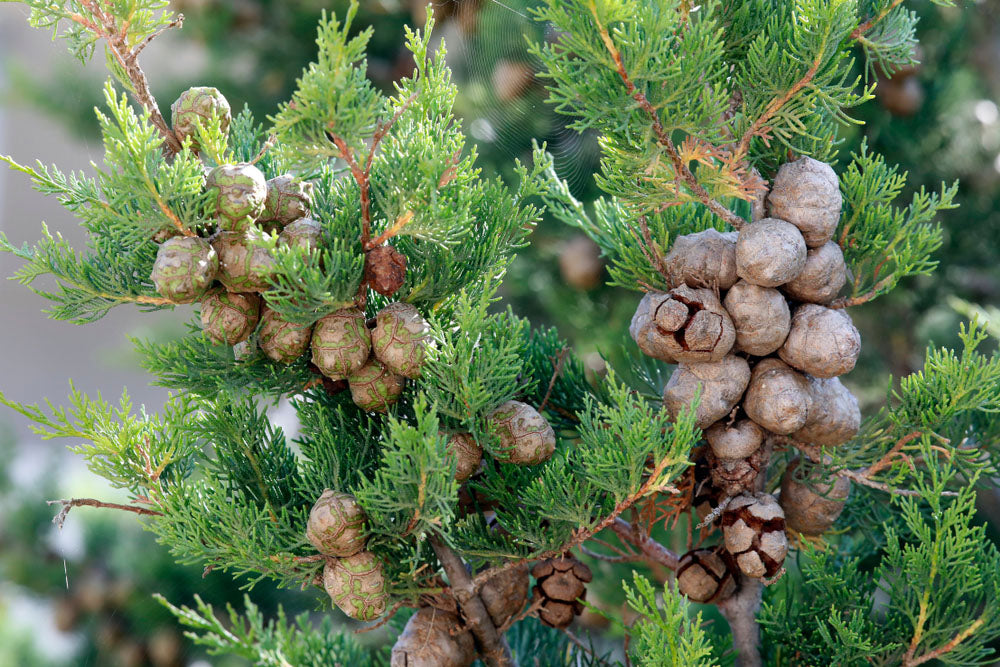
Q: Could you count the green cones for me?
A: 15